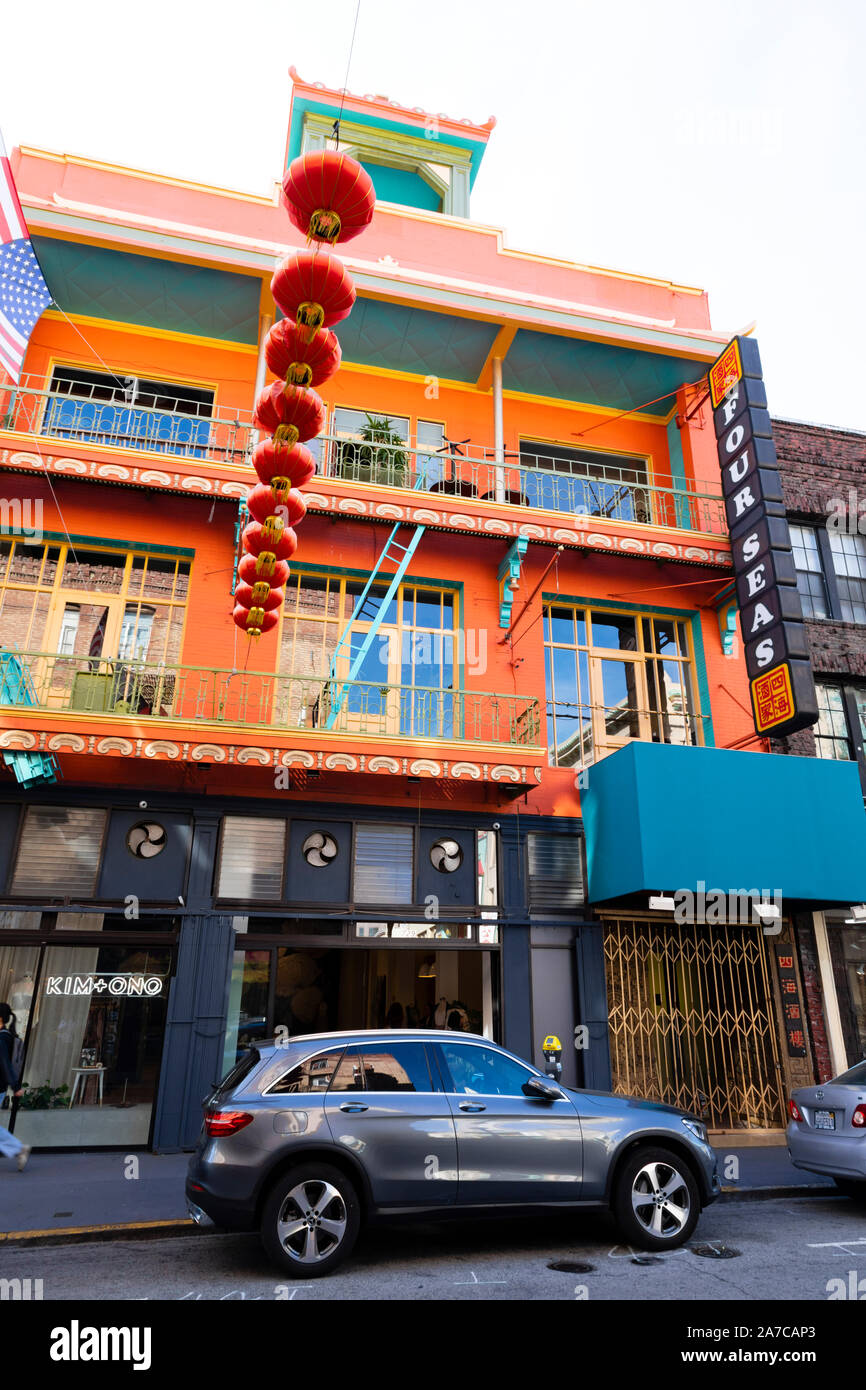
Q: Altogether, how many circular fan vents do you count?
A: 3